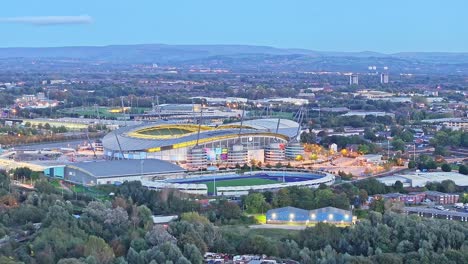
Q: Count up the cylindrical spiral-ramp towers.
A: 4